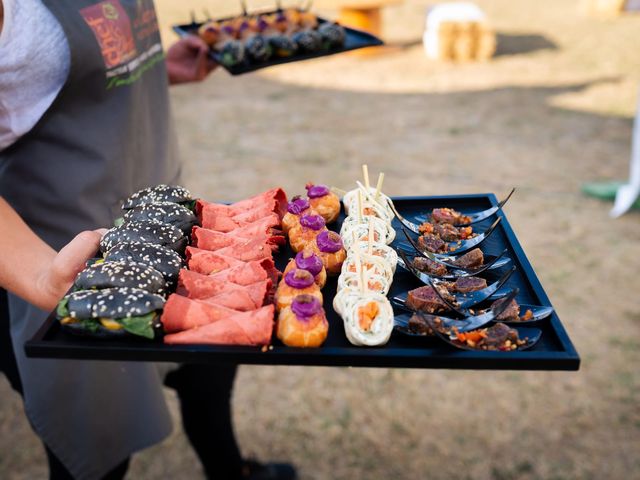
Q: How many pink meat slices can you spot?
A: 11